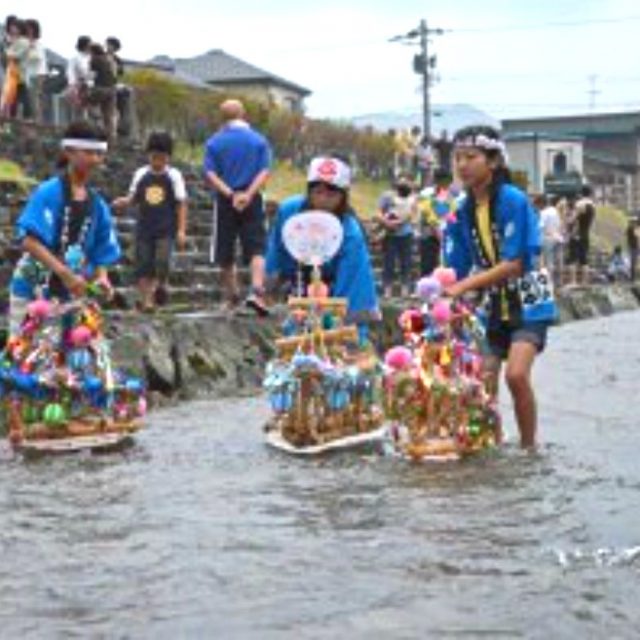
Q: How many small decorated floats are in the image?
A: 3